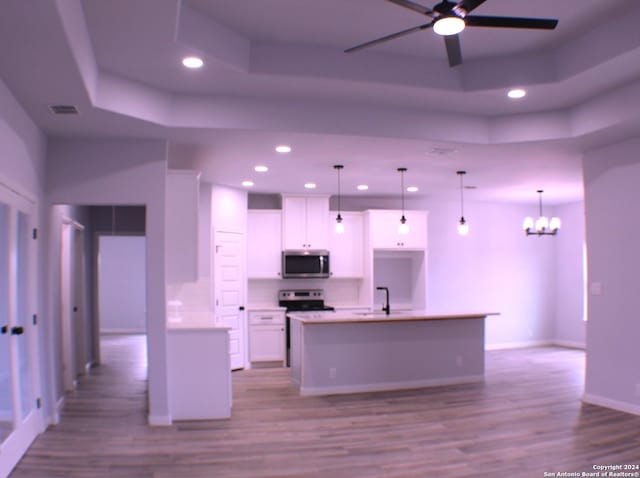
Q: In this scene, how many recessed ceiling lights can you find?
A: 8